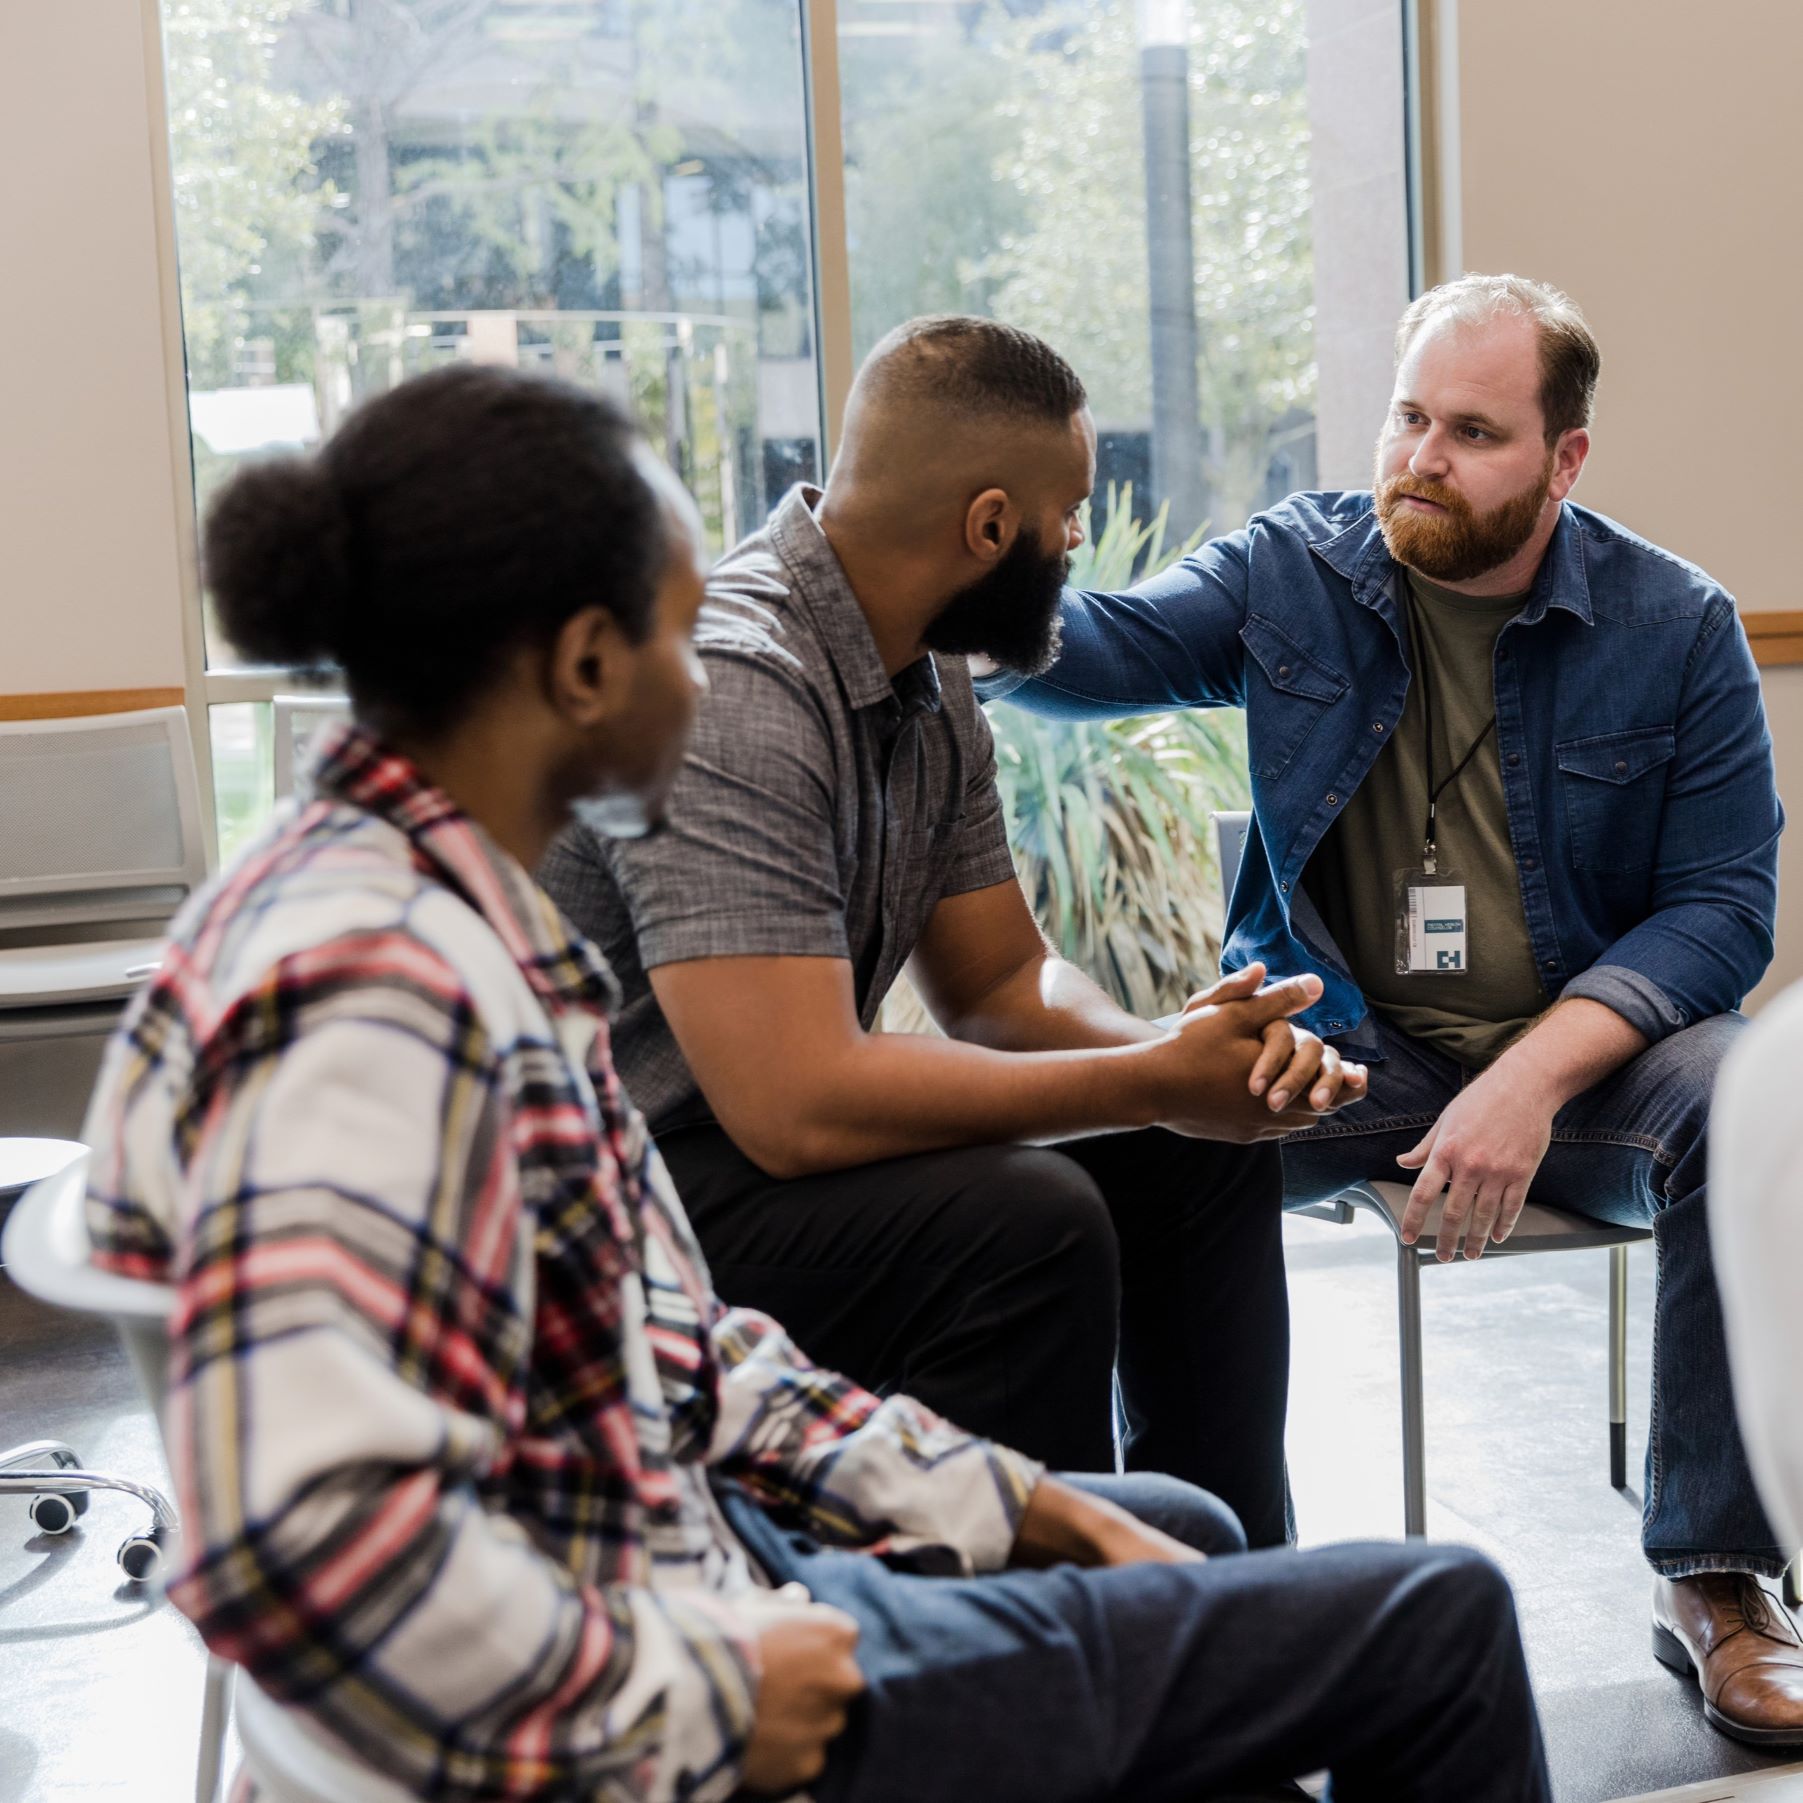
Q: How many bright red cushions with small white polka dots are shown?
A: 0